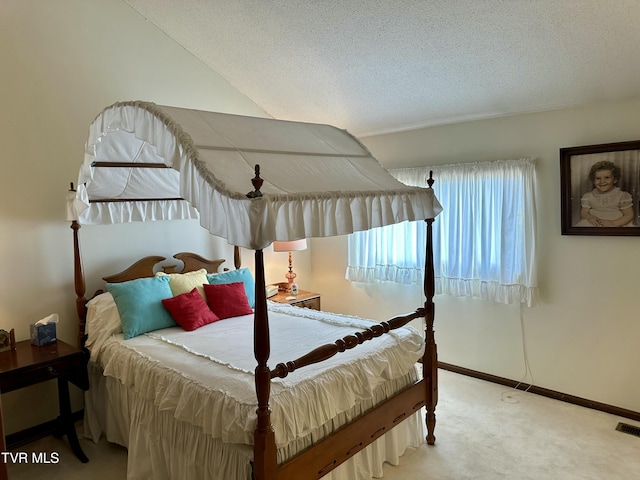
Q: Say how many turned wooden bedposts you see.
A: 4